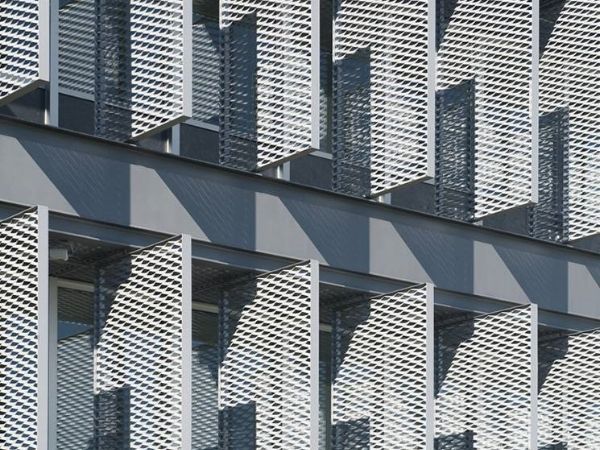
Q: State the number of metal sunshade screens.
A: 12